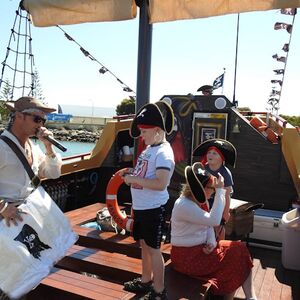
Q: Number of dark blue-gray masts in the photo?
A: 1